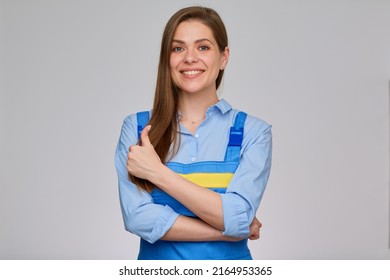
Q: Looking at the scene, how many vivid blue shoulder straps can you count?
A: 2